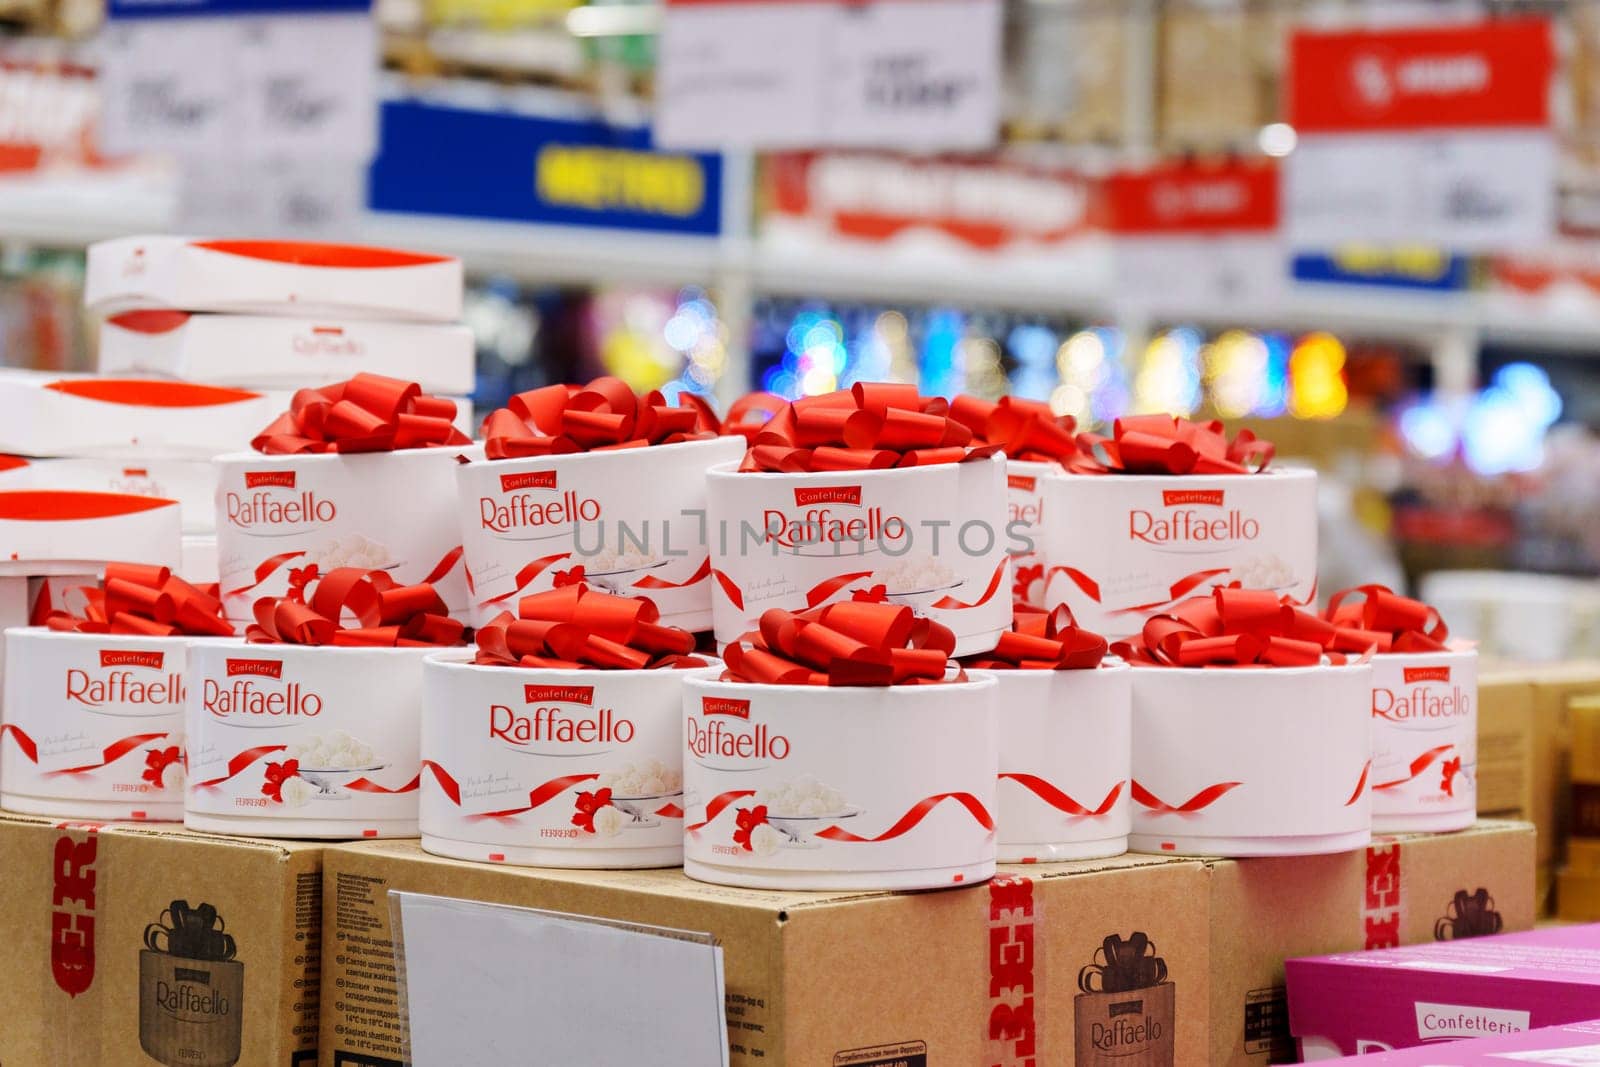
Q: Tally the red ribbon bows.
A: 13